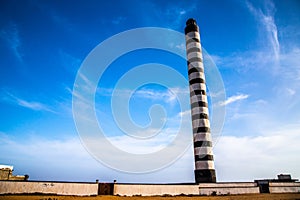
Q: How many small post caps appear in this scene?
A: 2